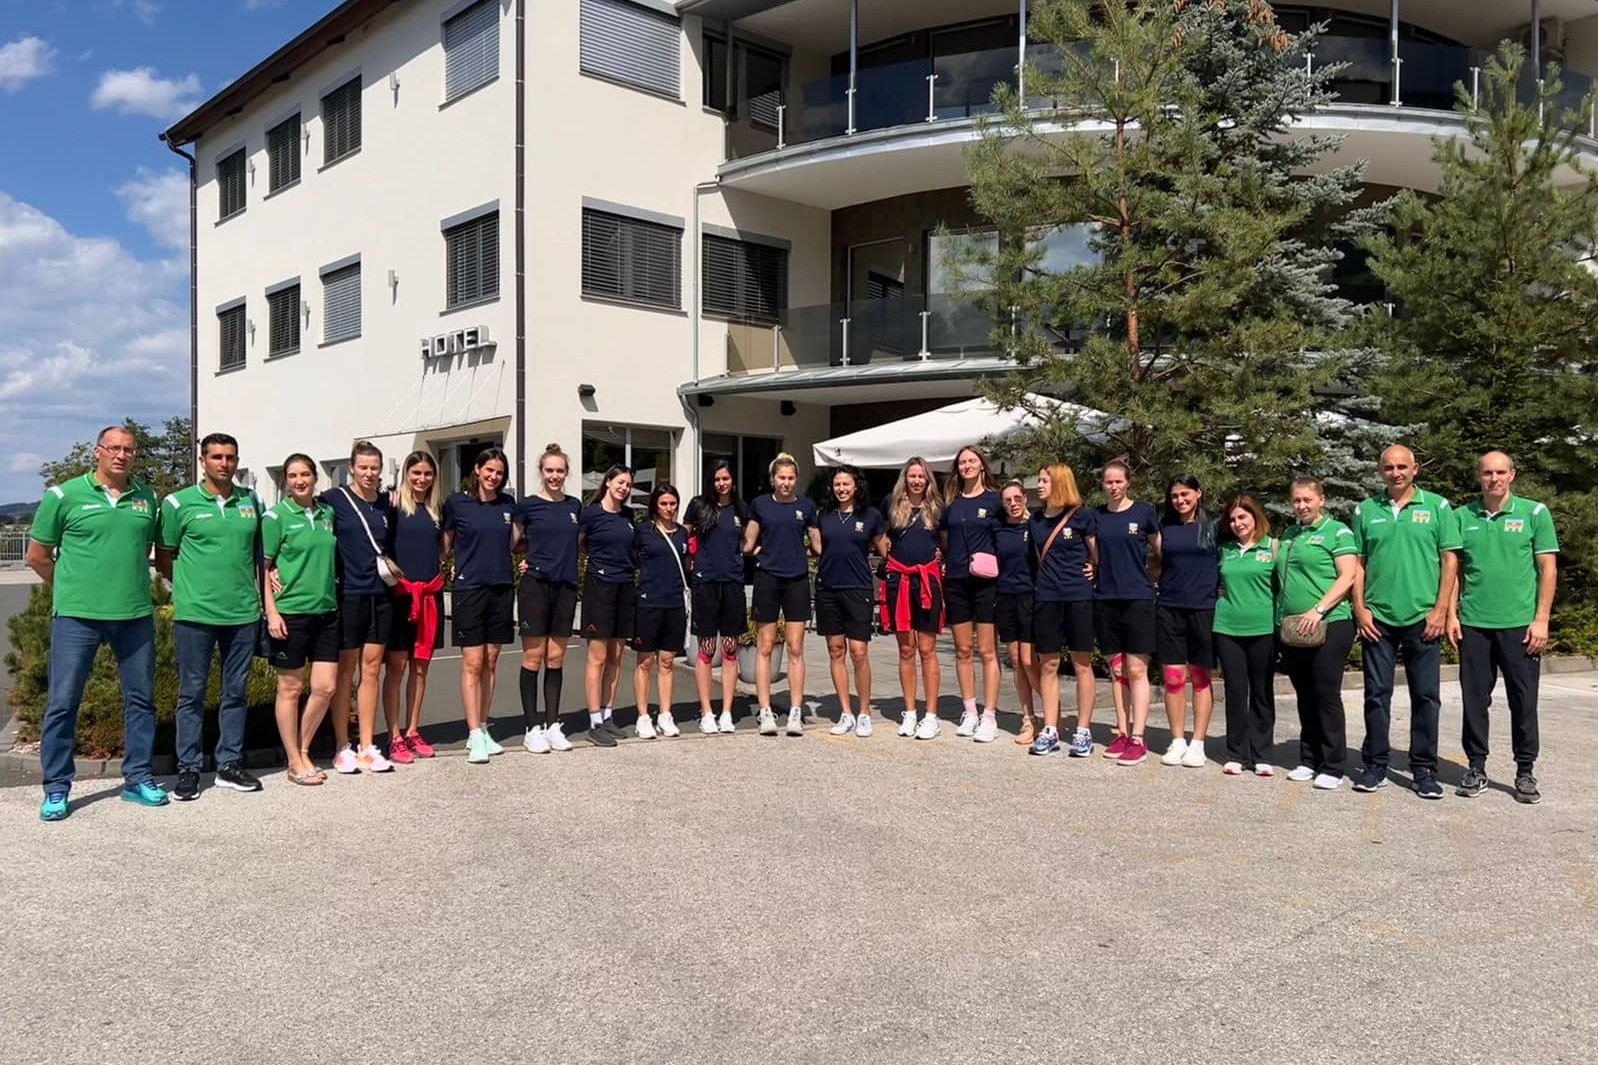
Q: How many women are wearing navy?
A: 15